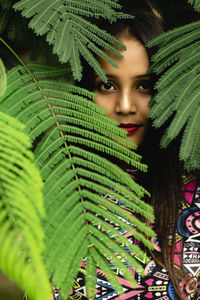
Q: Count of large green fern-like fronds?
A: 4